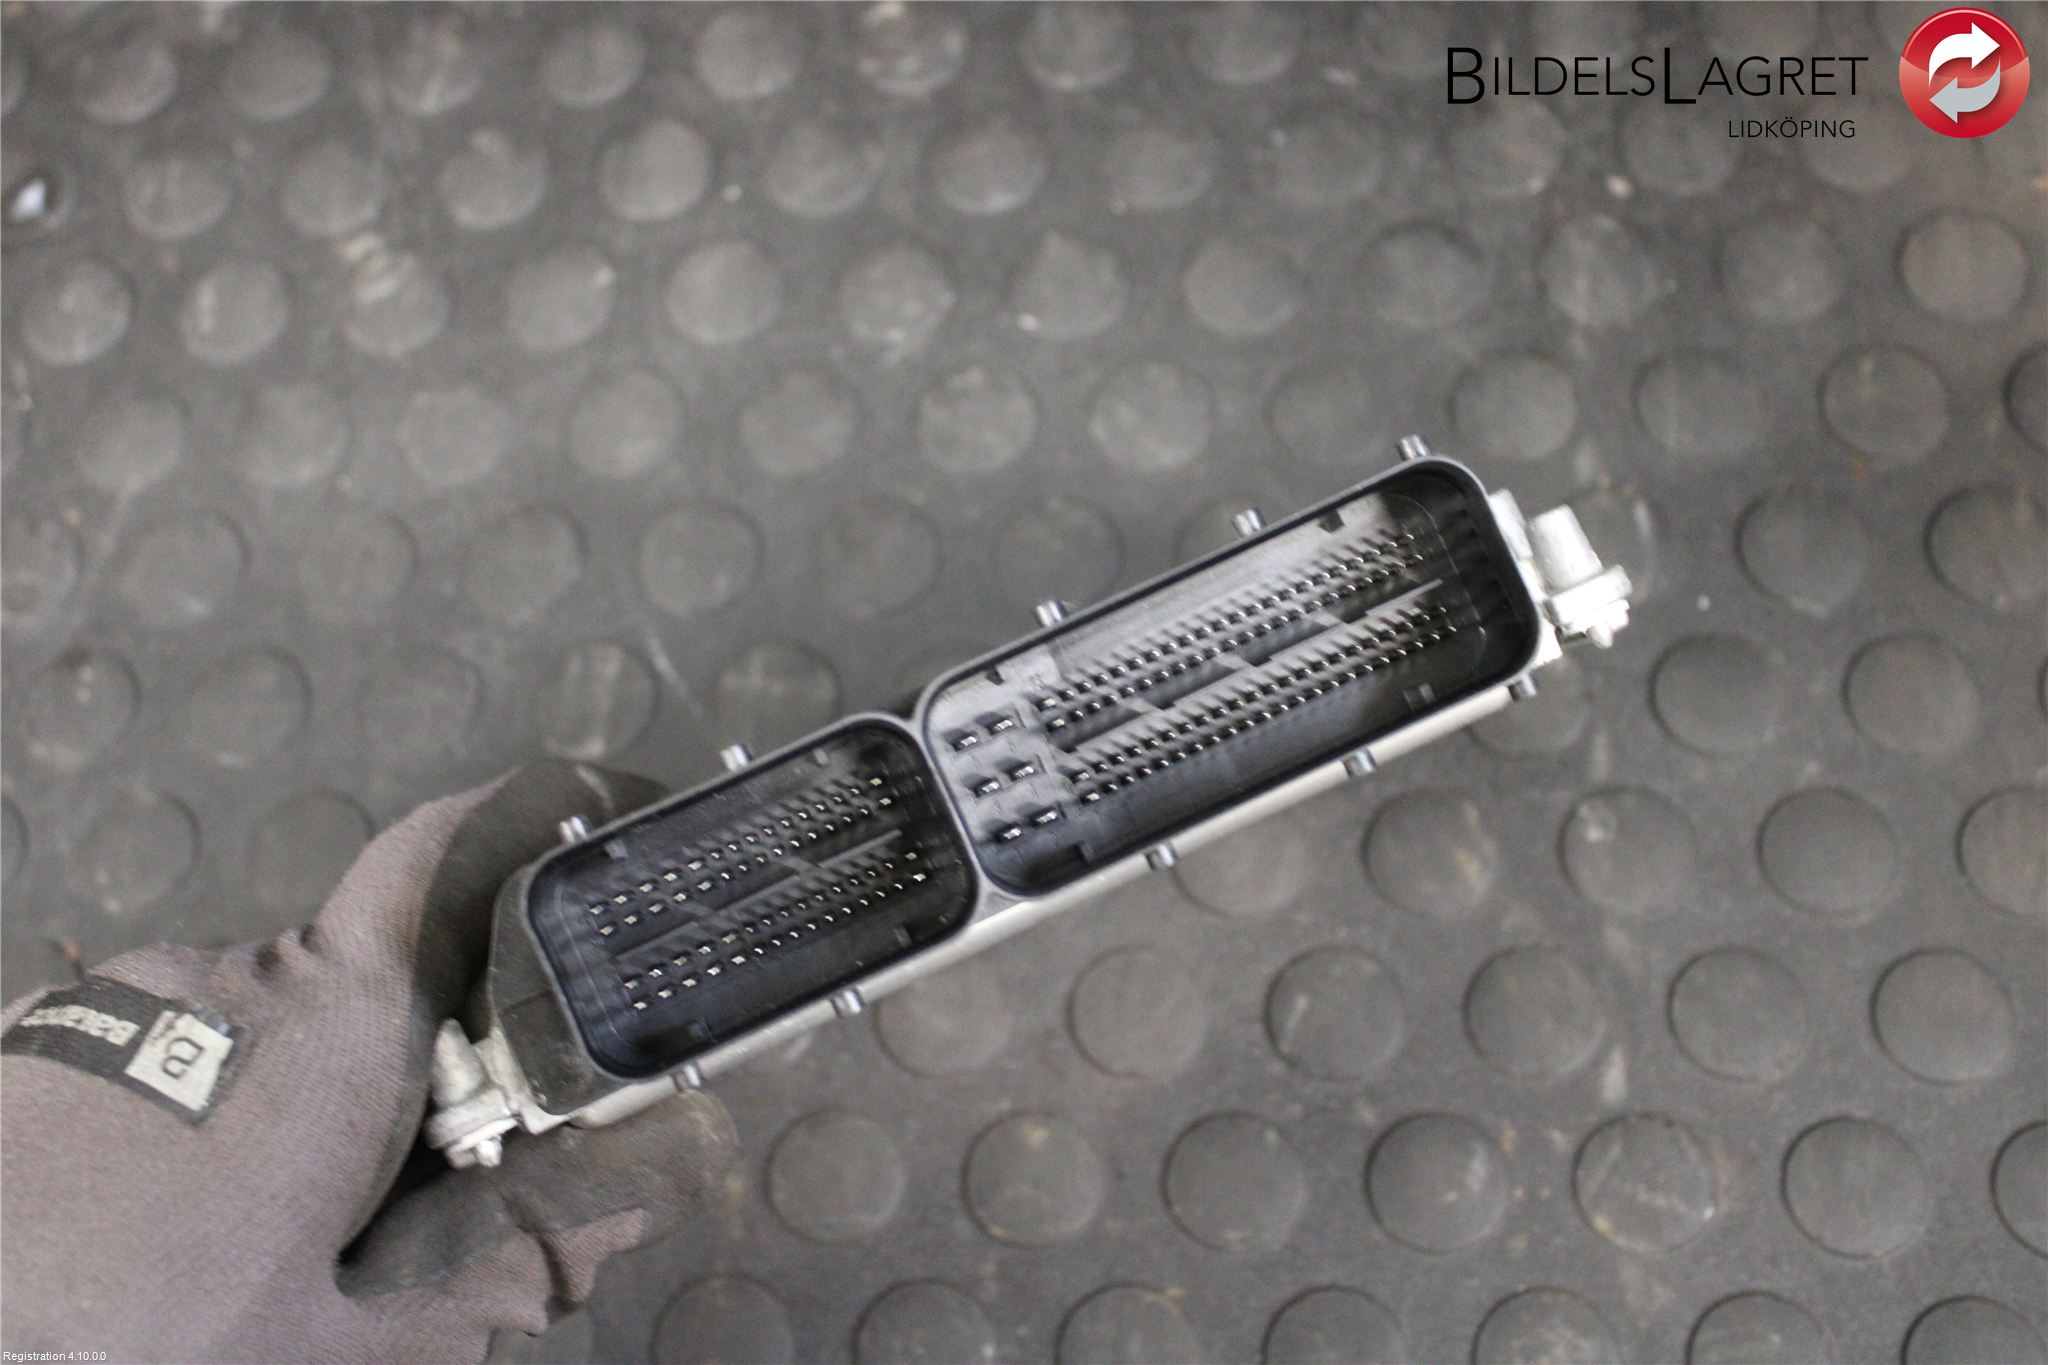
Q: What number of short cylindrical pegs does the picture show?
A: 10